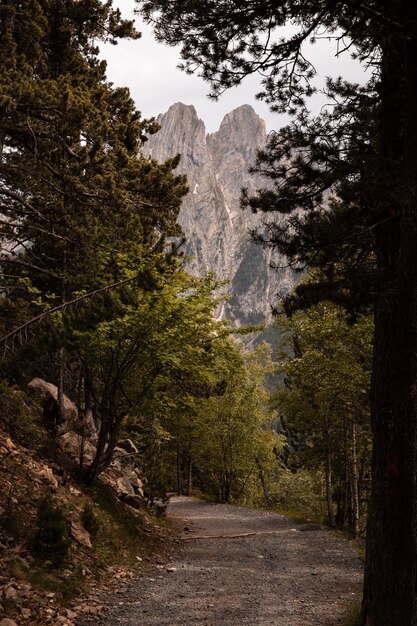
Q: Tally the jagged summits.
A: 2